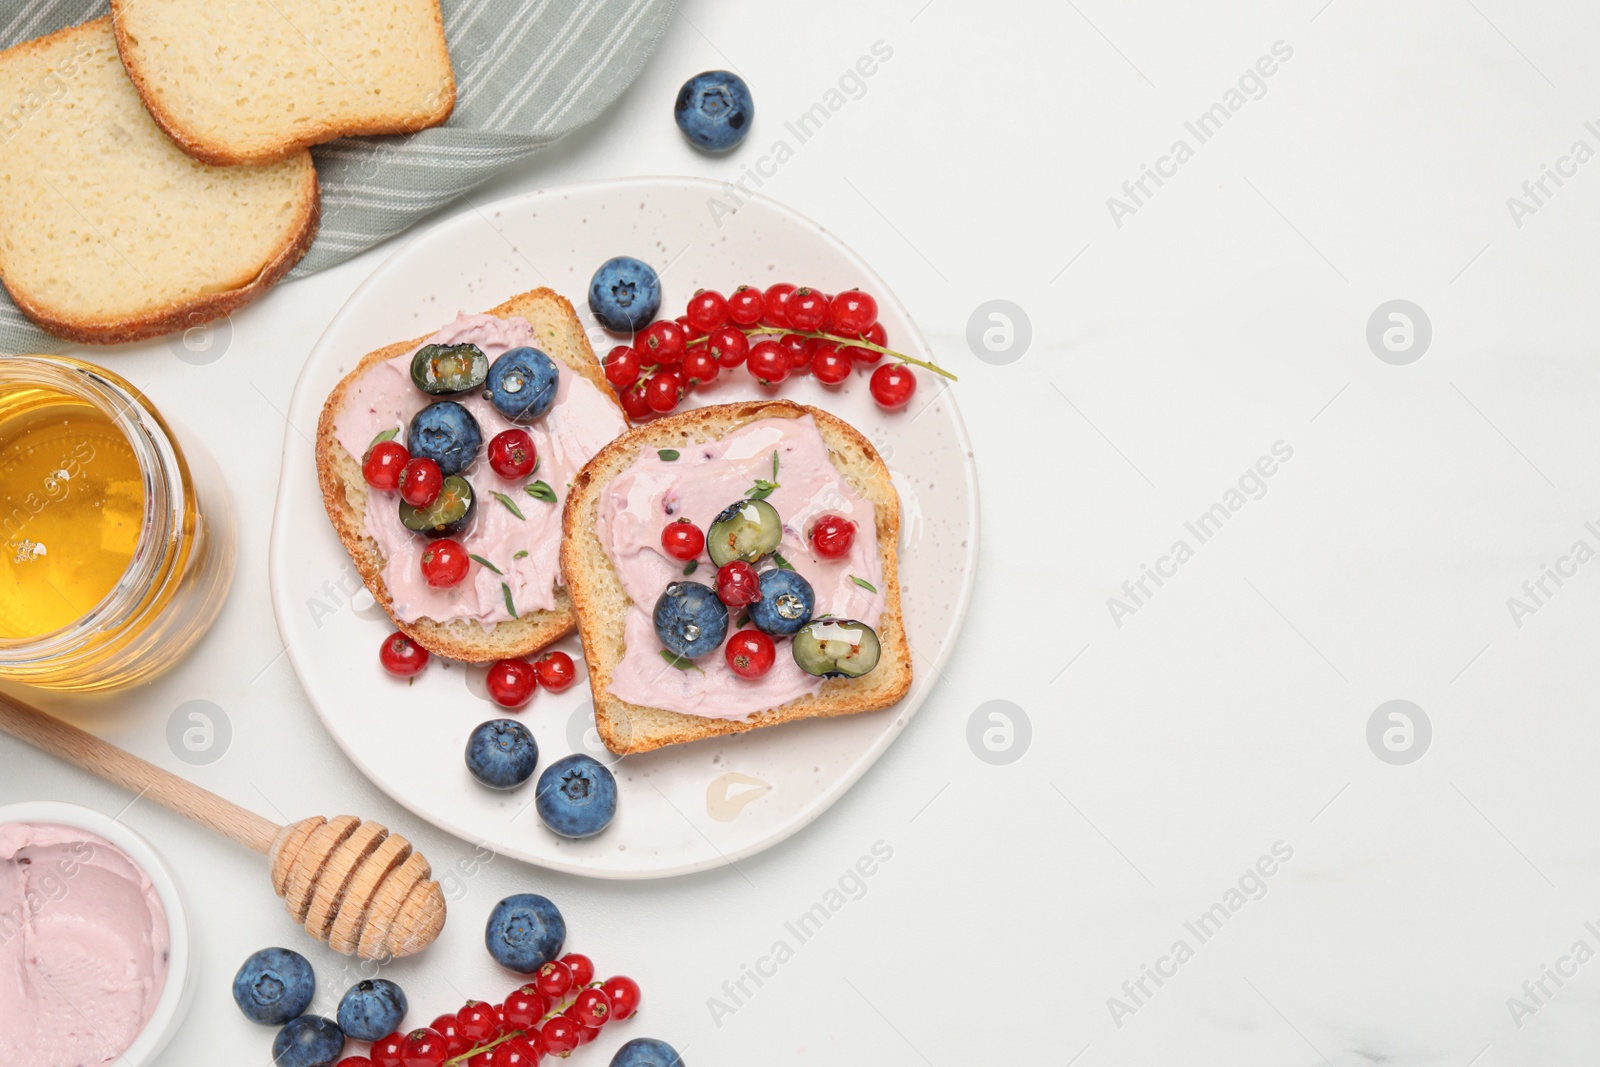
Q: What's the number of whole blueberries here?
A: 13